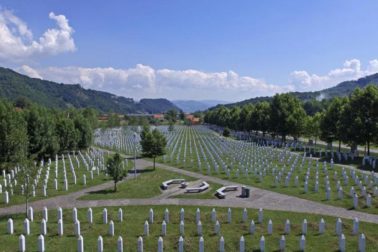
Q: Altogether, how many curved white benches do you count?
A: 3